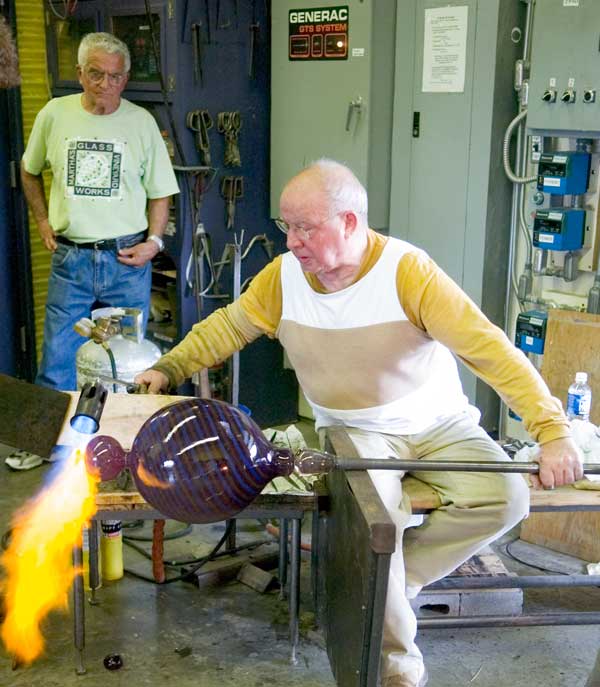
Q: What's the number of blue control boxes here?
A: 3